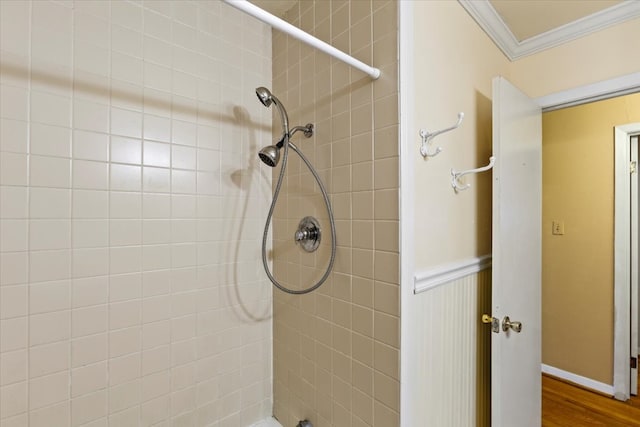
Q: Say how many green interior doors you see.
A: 0